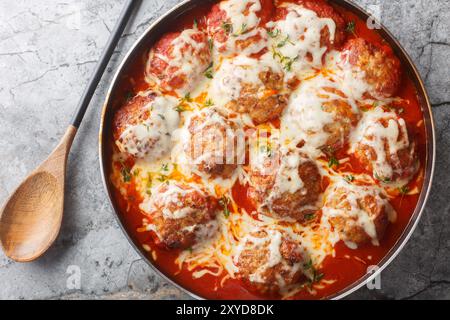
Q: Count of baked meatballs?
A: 13